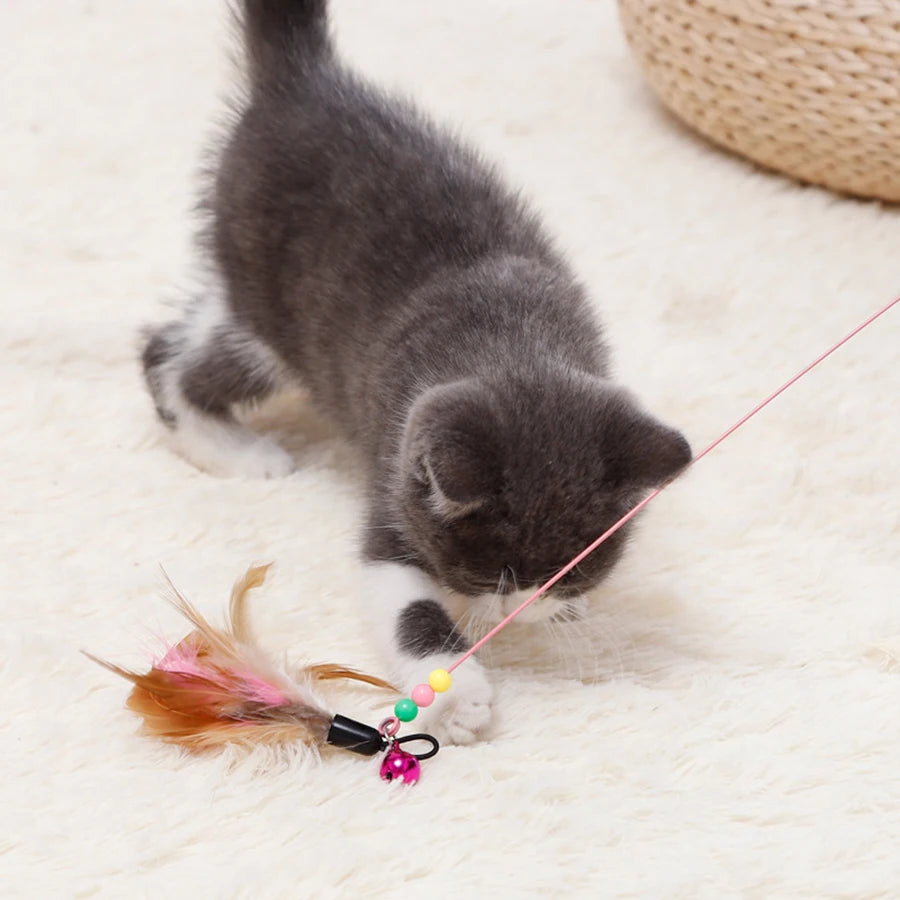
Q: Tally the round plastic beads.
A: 3